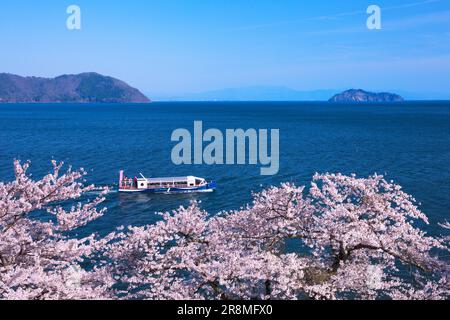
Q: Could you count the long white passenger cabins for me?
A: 1